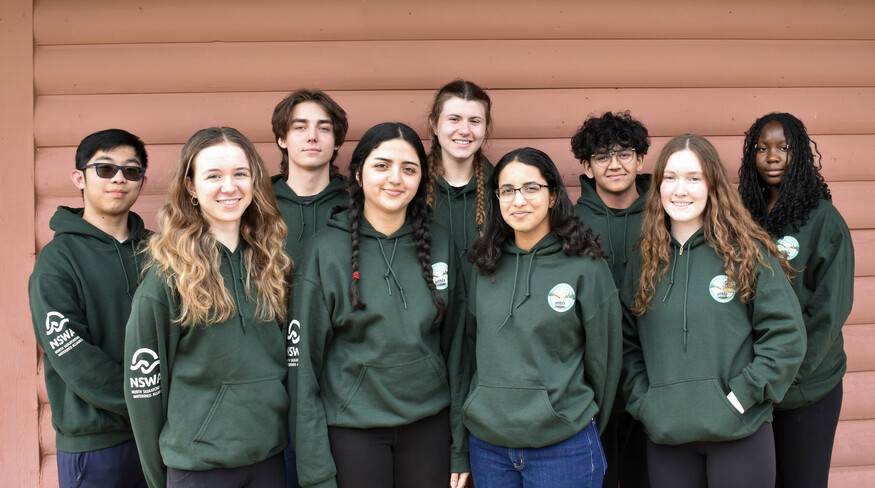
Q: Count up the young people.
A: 9